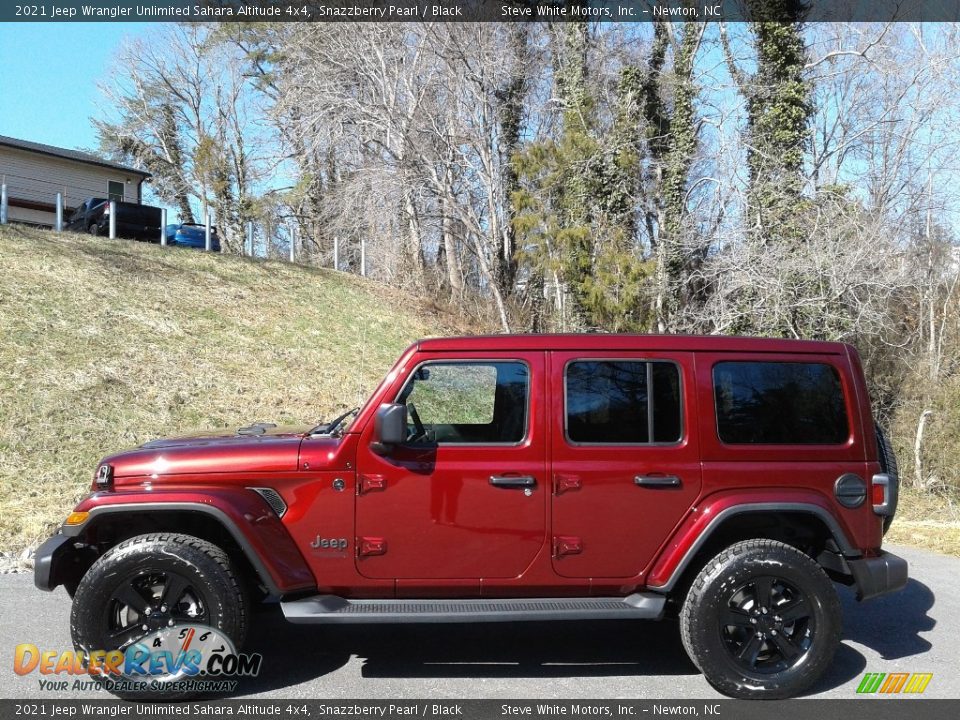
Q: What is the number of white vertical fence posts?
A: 9